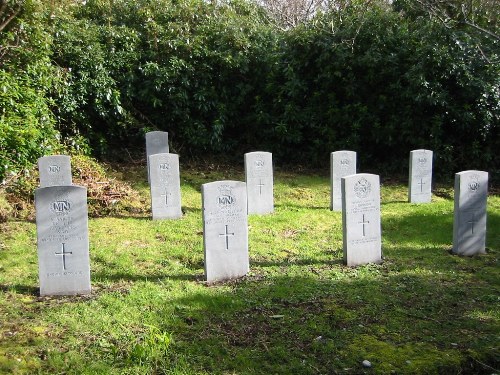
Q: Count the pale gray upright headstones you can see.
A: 10